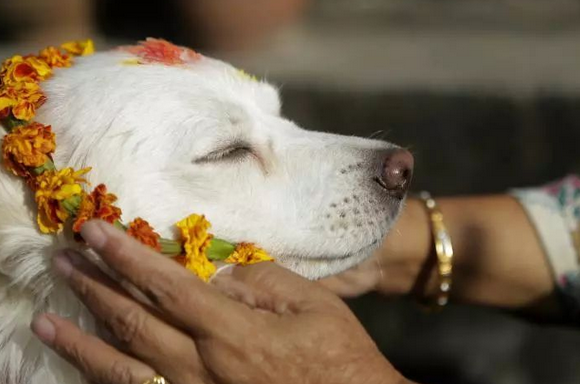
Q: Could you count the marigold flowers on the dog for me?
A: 10